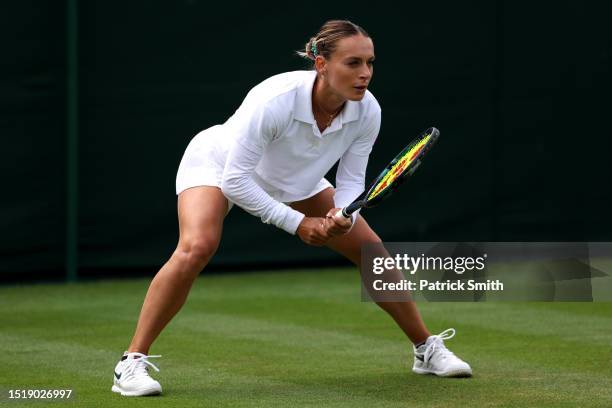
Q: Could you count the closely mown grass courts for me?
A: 1